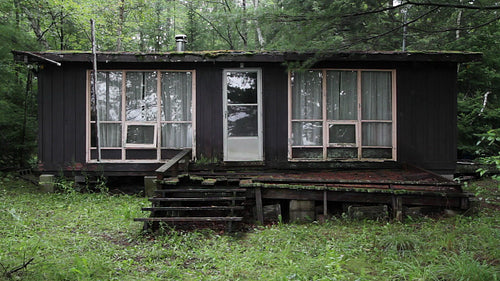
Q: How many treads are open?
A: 4